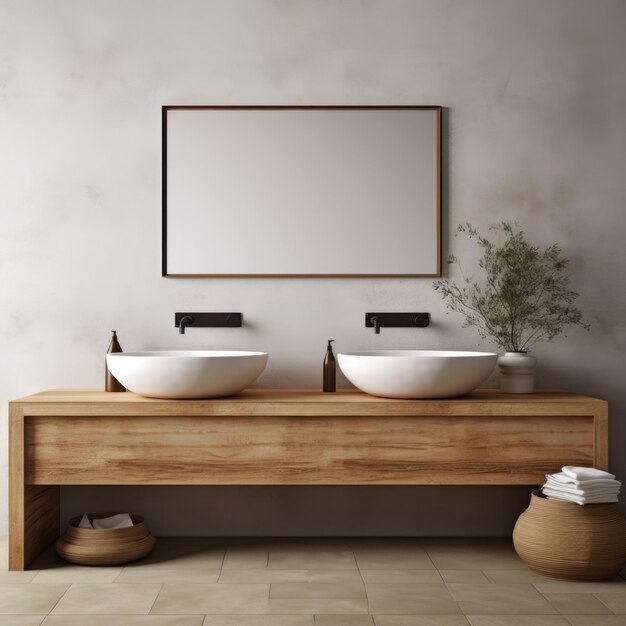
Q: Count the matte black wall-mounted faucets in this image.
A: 2